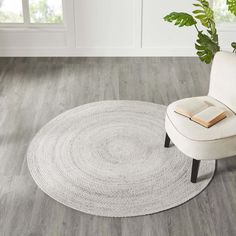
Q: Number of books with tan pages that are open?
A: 1